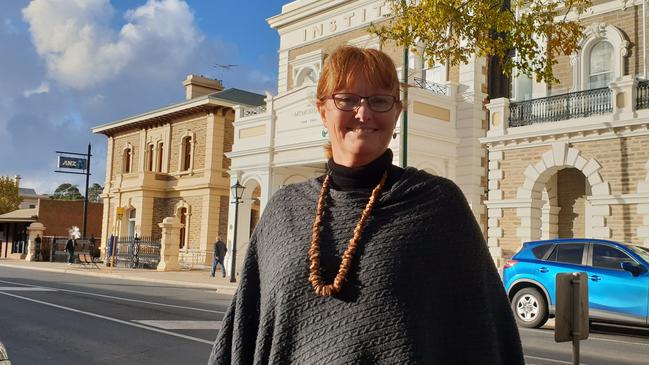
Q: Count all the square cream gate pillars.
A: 2